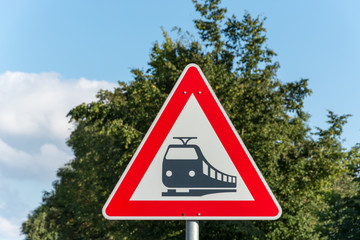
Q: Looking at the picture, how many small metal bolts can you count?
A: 4